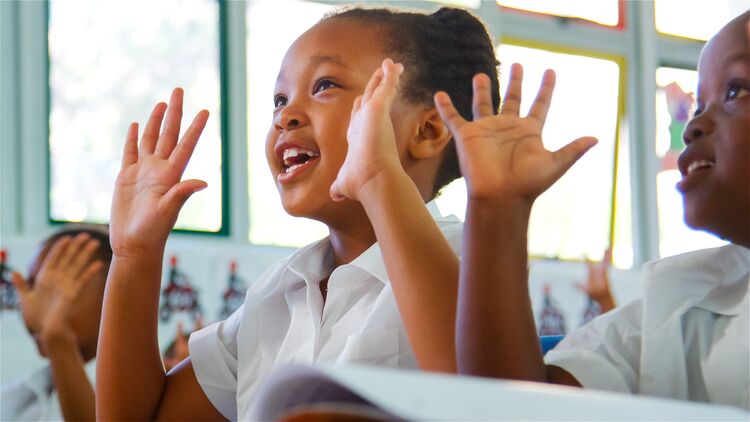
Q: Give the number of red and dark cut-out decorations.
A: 5